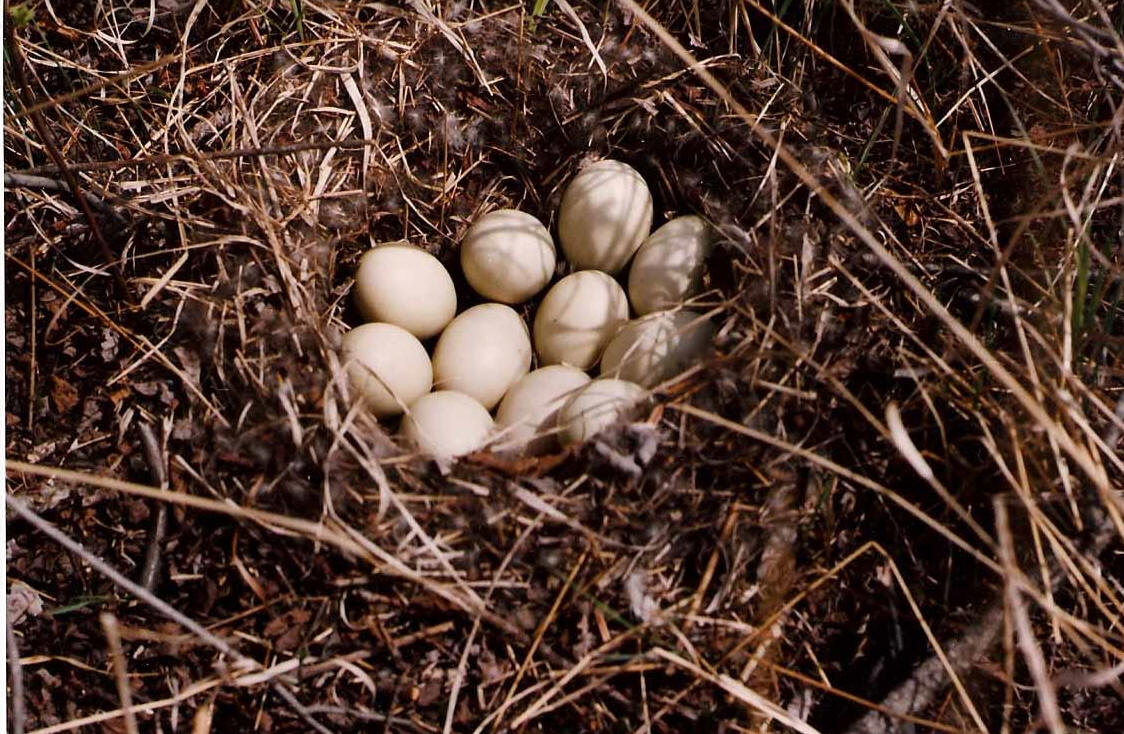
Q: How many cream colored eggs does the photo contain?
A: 11